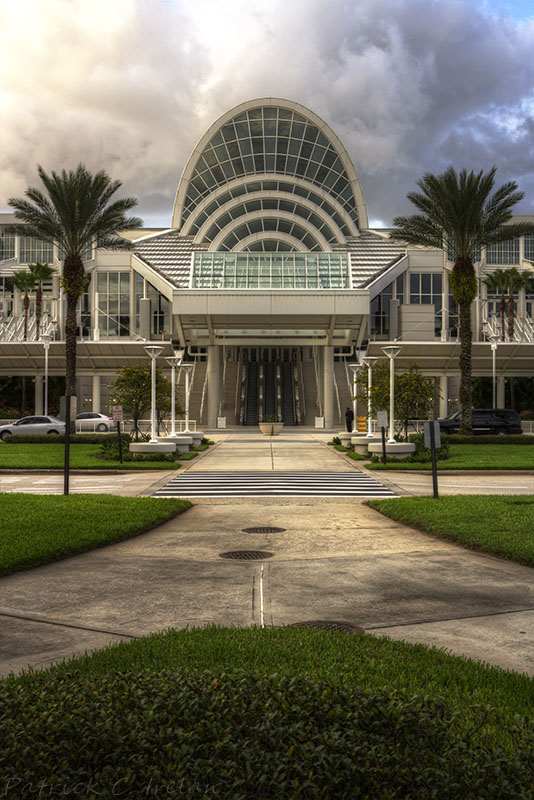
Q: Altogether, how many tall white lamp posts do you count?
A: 8